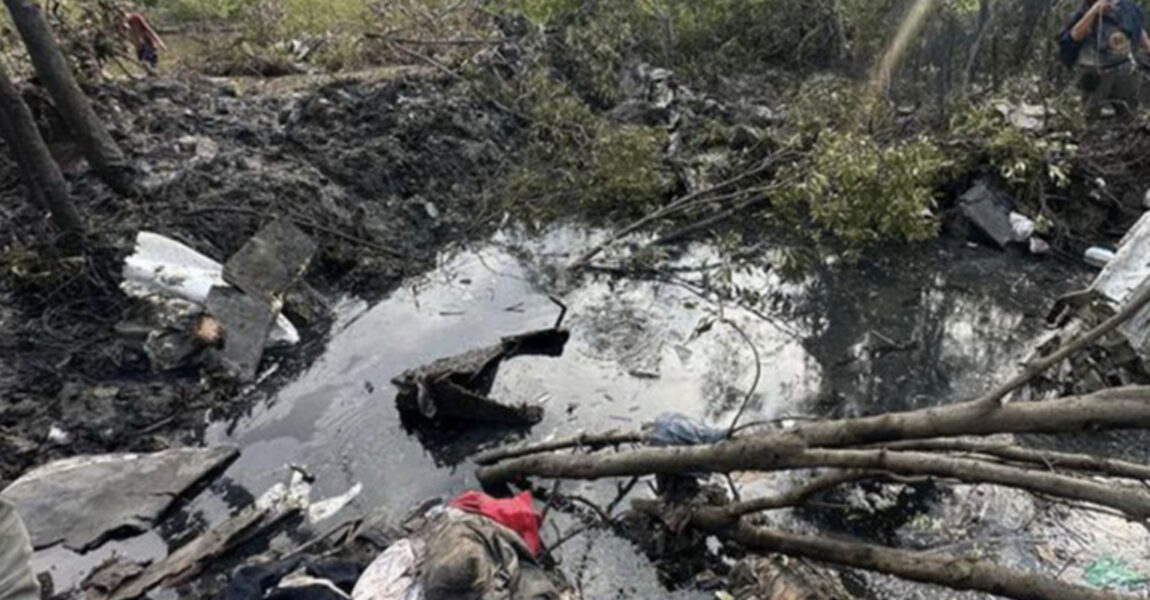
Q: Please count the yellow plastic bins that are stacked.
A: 0